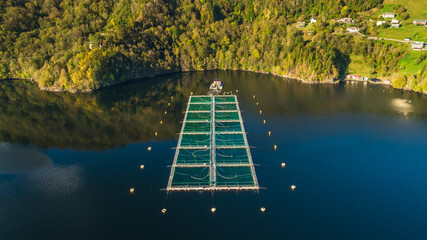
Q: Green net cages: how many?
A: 14